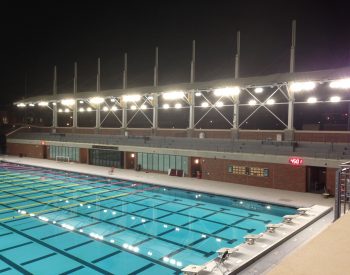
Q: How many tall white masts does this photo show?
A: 8